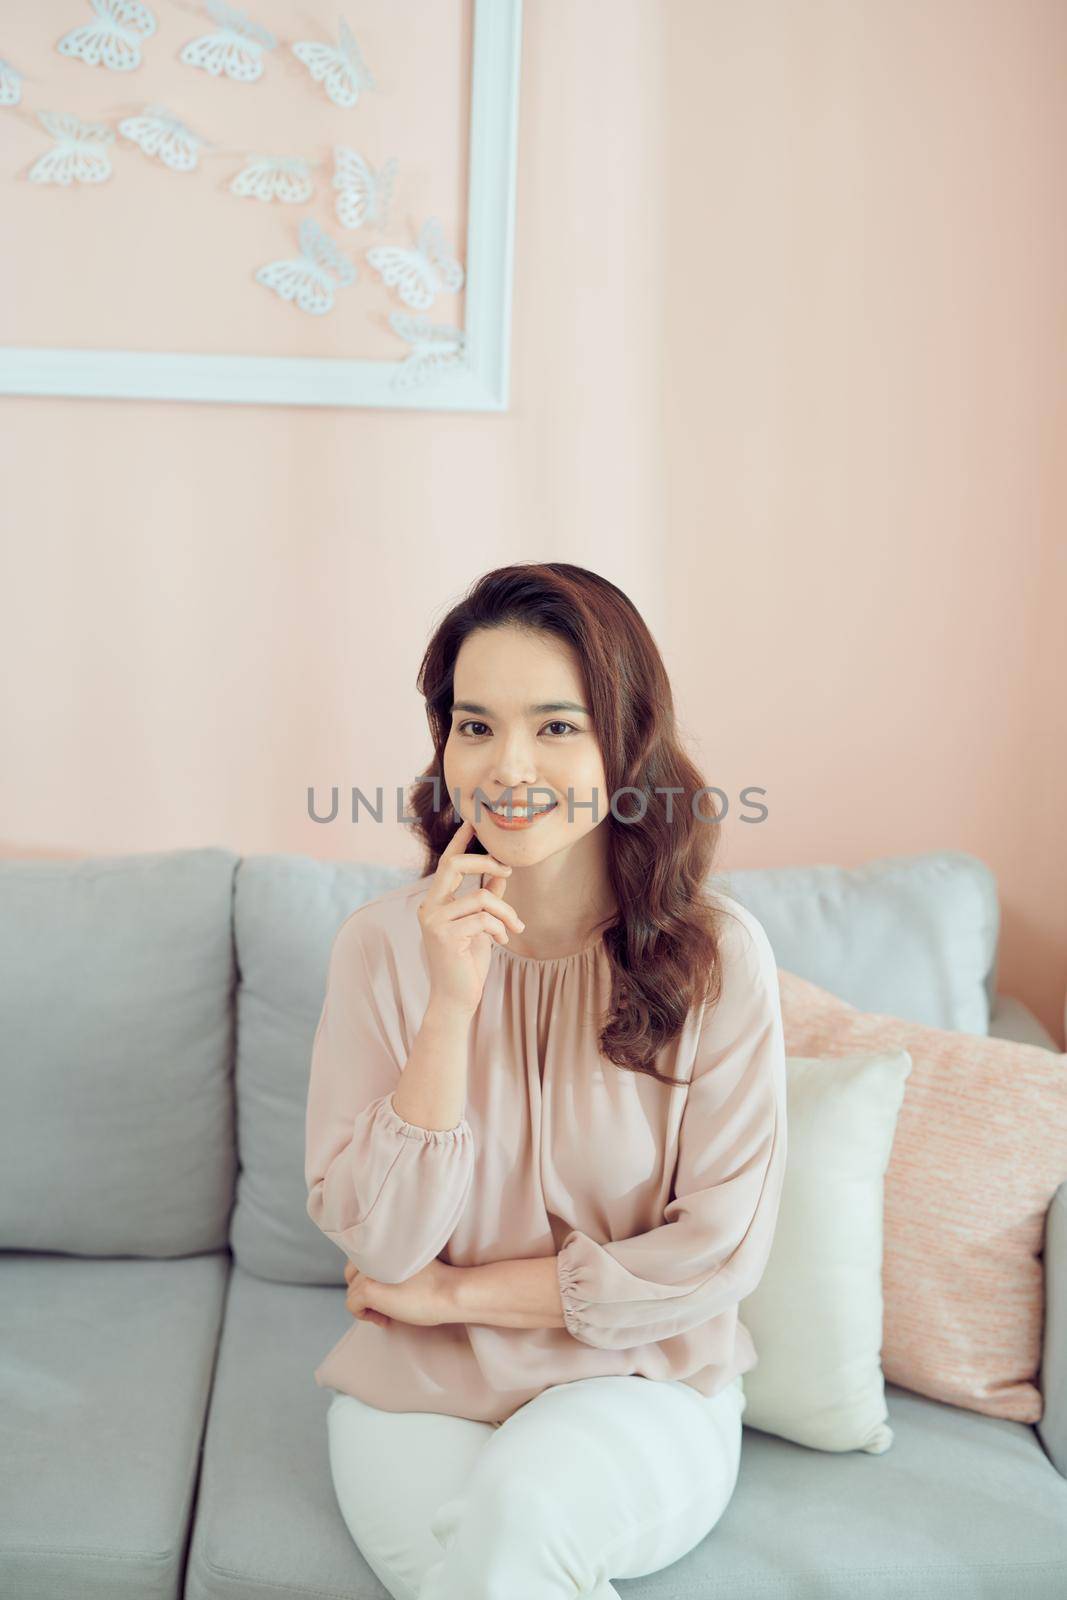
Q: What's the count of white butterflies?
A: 11